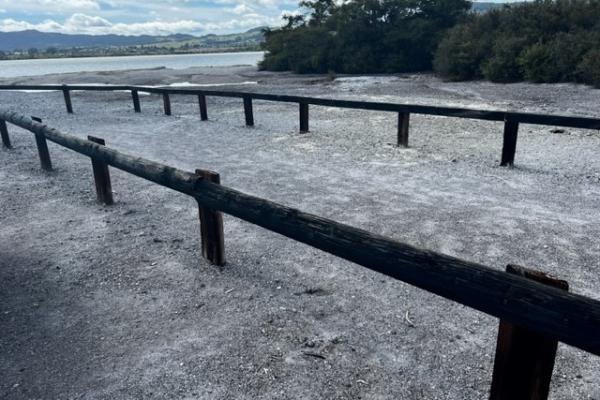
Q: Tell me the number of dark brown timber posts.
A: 13